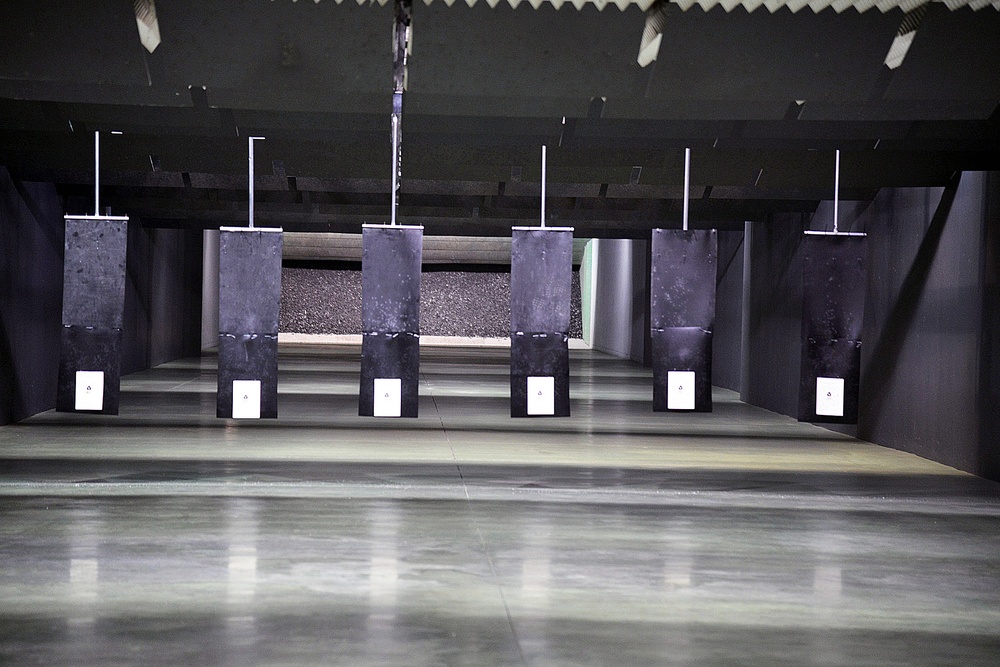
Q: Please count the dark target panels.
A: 6